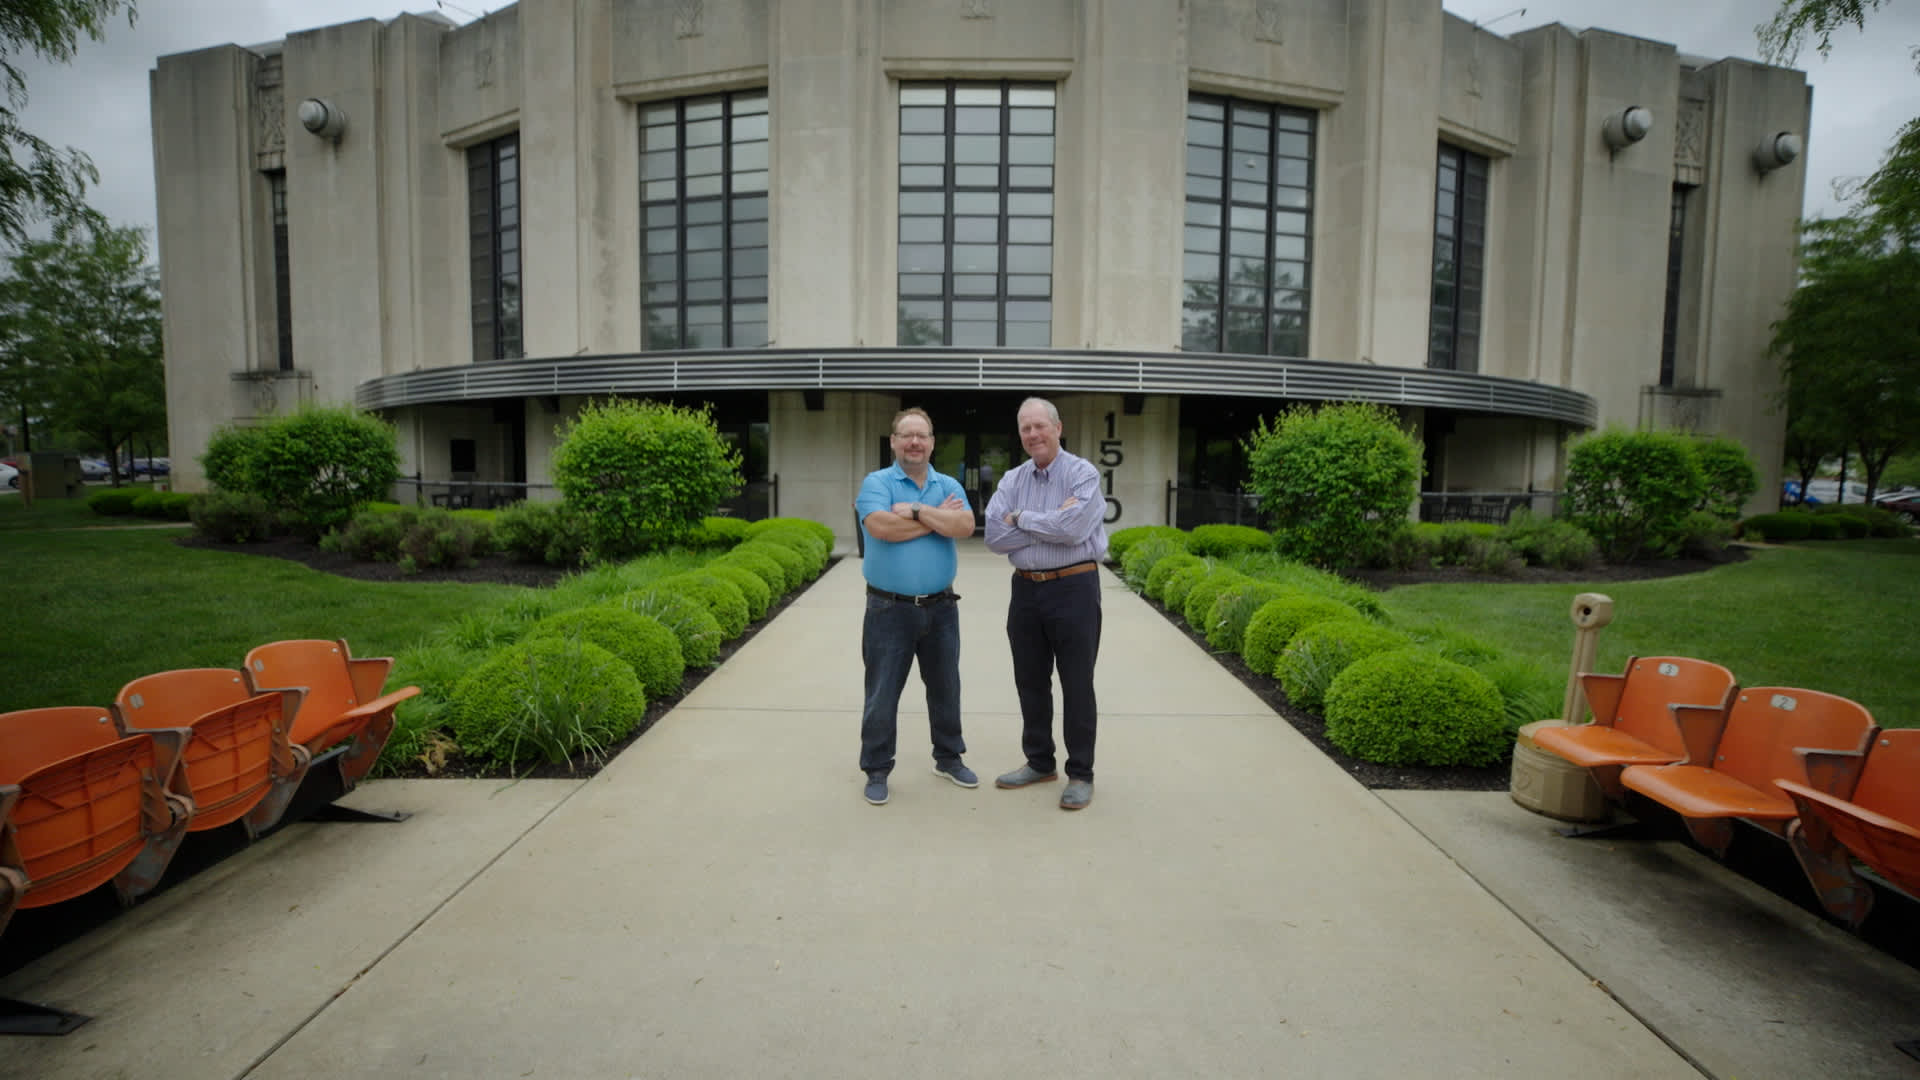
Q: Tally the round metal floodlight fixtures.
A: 3